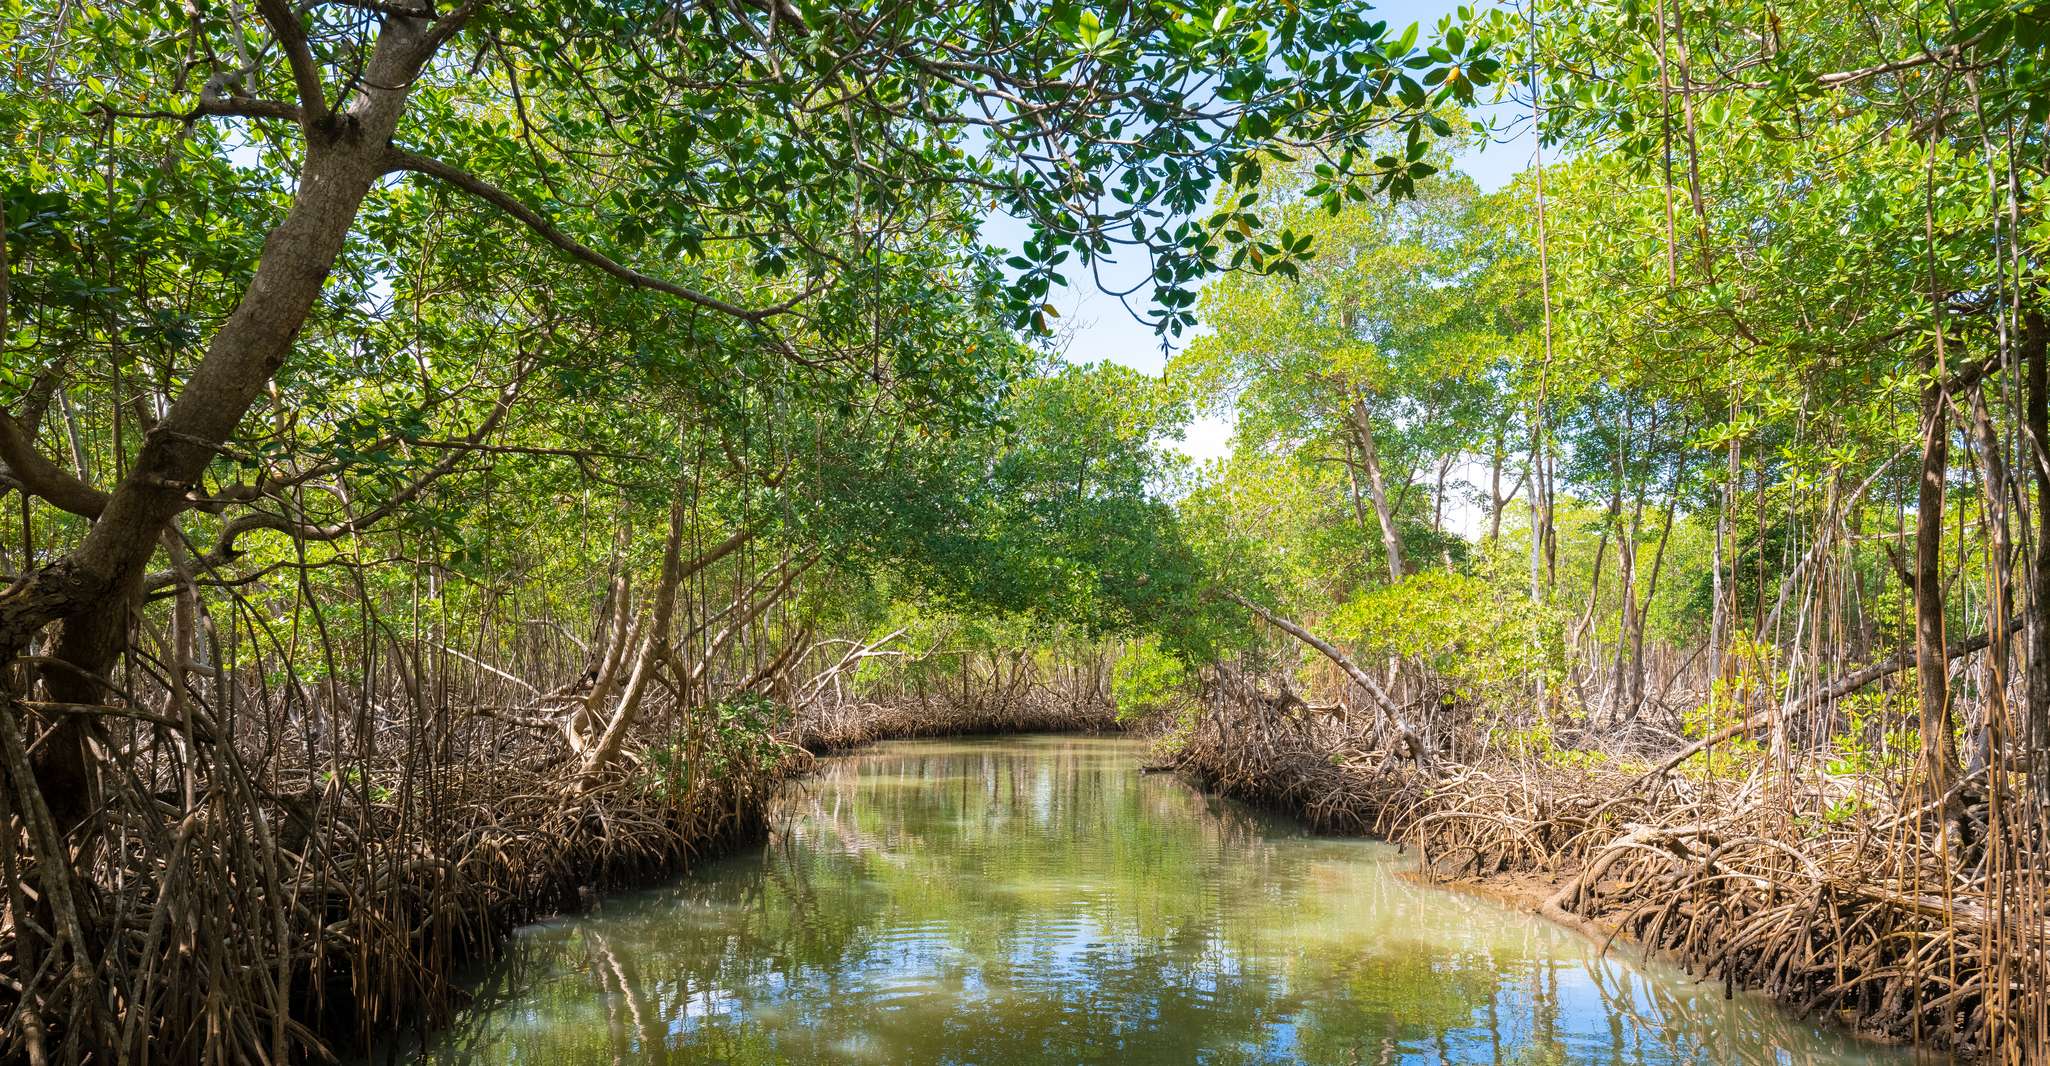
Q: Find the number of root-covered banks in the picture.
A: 2